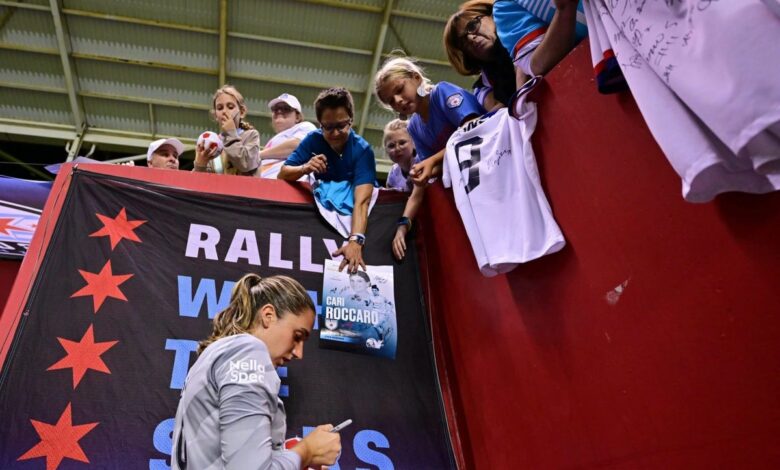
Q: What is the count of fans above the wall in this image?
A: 8